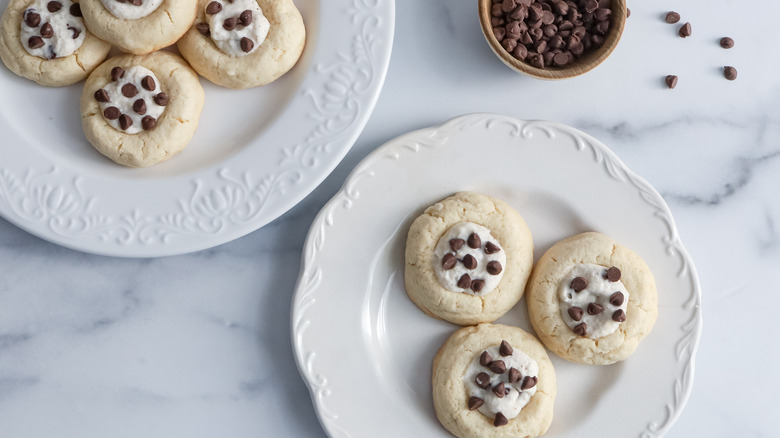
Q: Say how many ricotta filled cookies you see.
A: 7